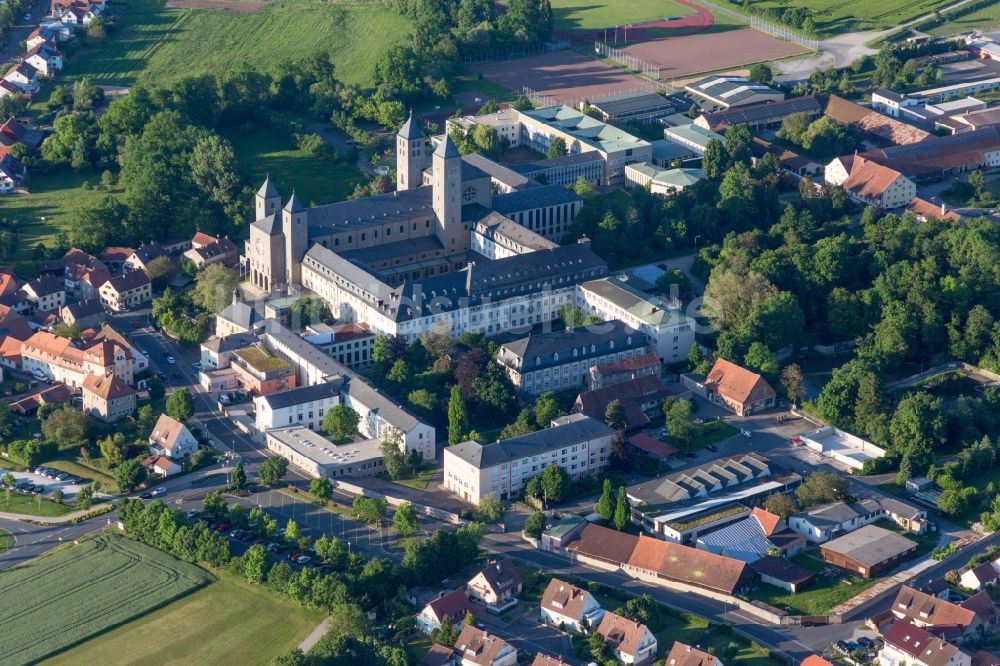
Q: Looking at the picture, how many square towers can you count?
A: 4